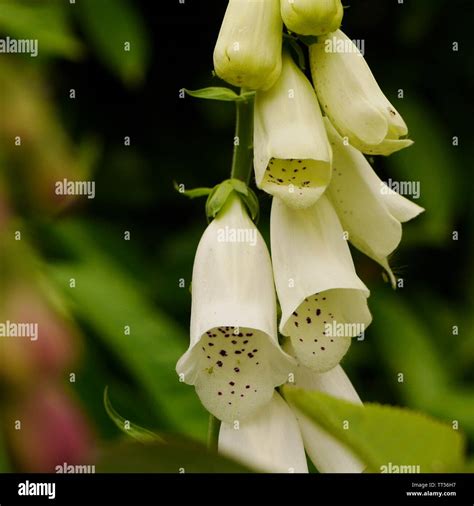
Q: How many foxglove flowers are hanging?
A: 9